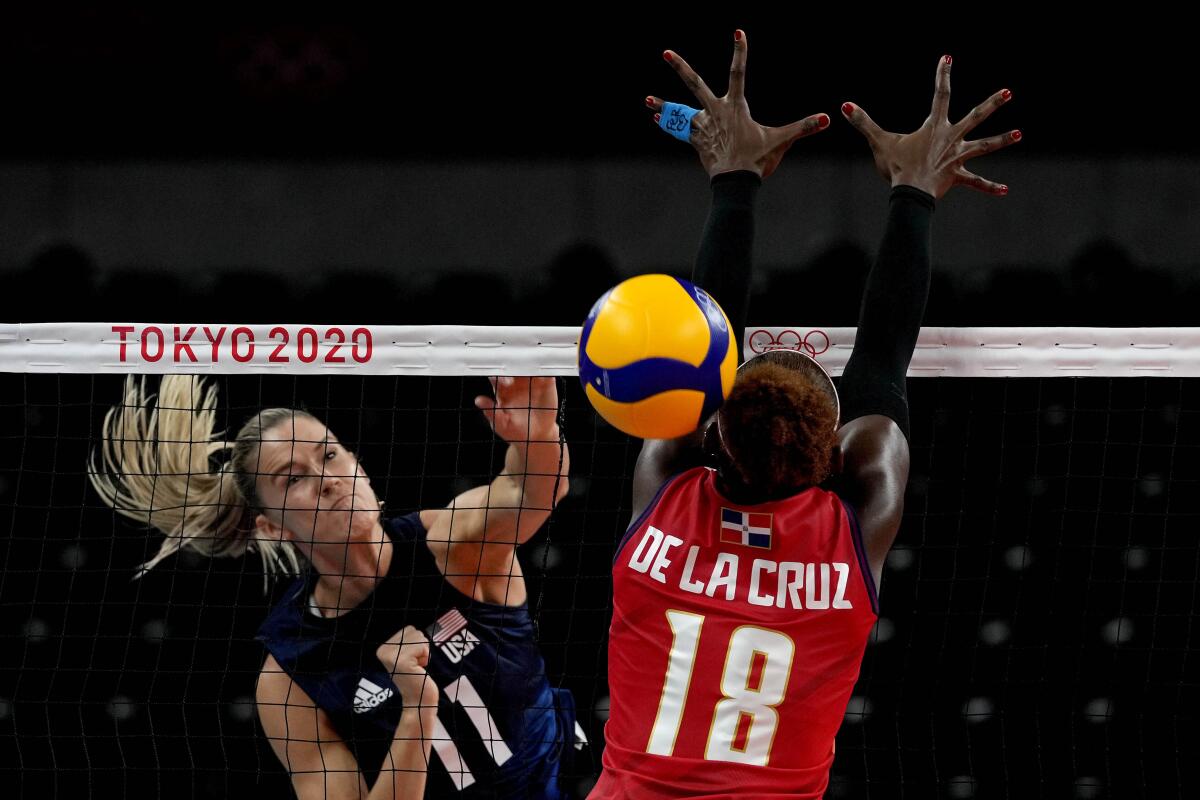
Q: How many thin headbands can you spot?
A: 1